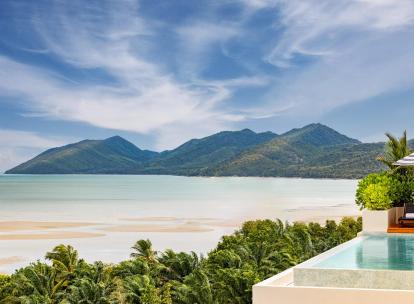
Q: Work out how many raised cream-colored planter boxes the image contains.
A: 1